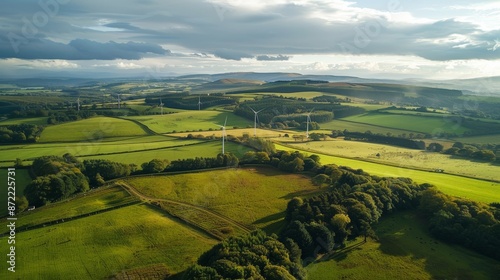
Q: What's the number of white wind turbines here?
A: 7